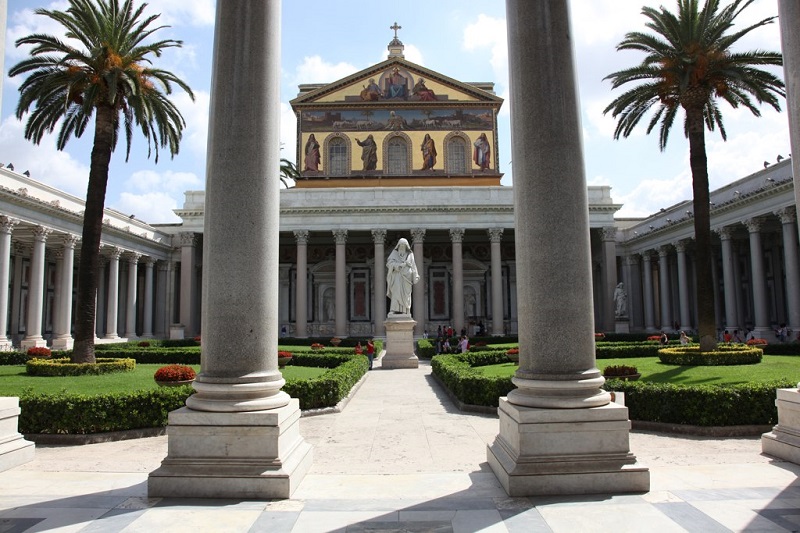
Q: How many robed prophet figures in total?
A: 4